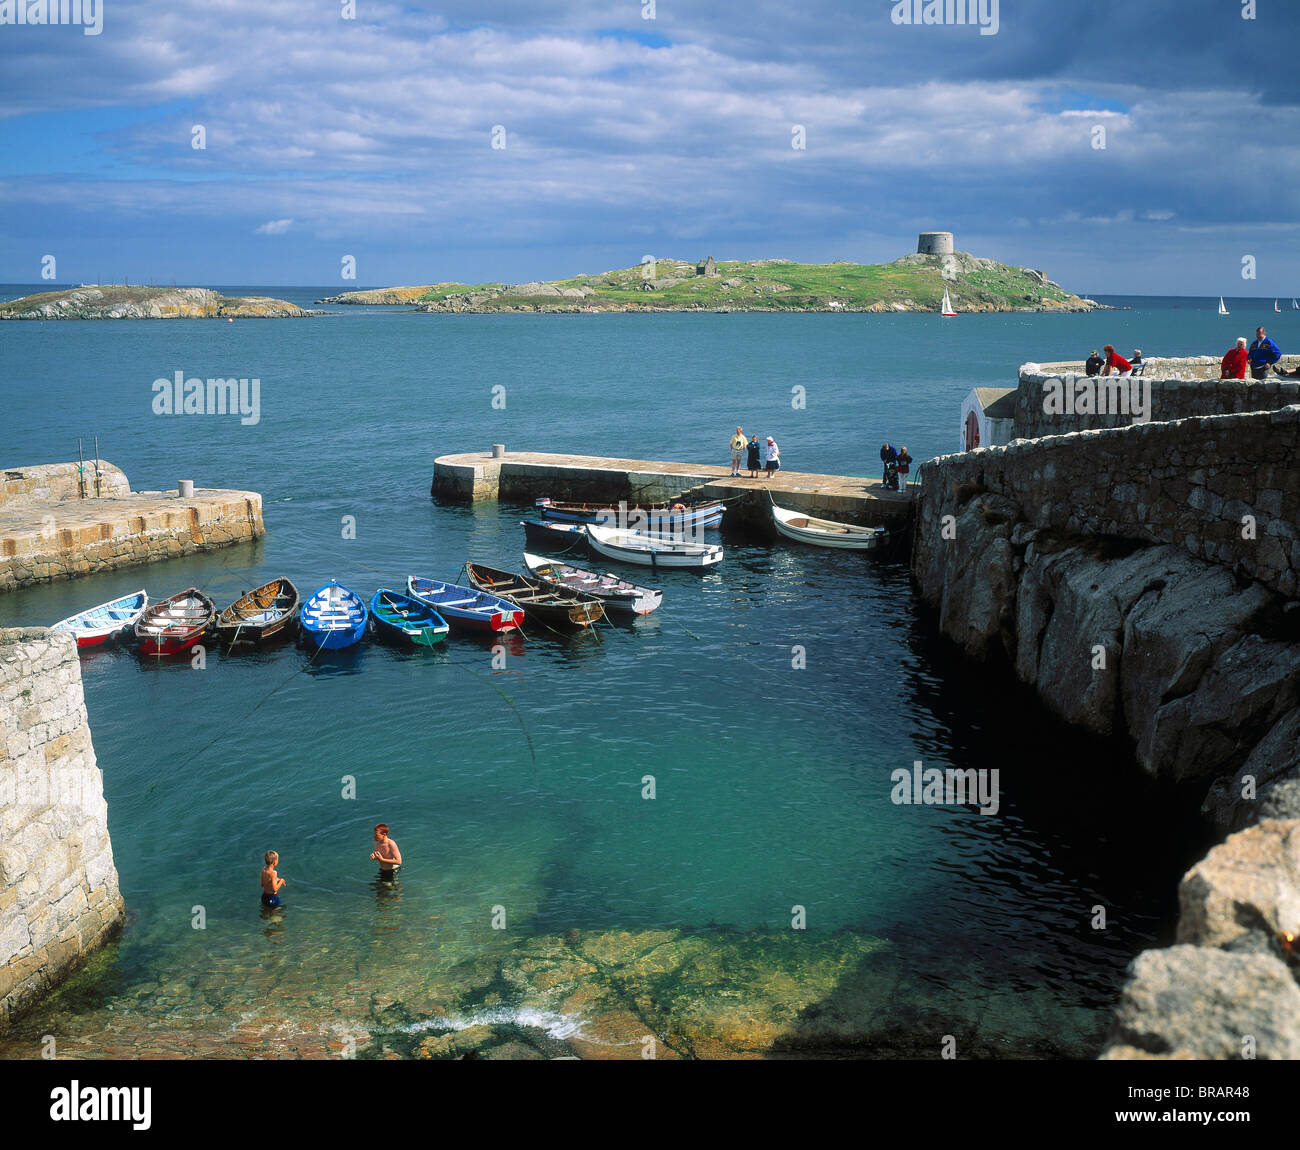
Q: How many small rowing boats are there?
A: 12